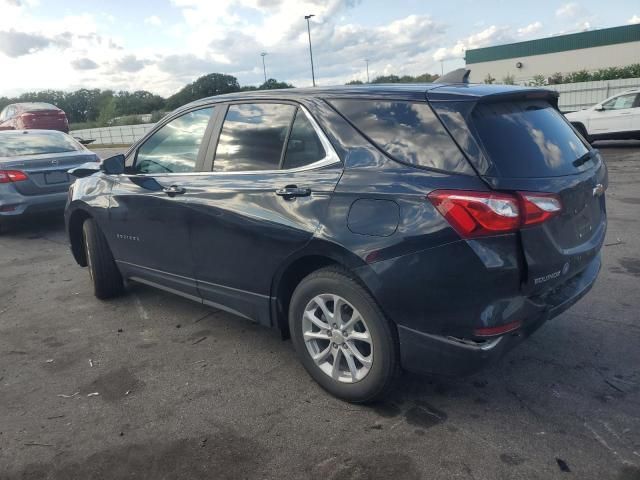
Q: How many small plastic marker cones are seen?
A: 0